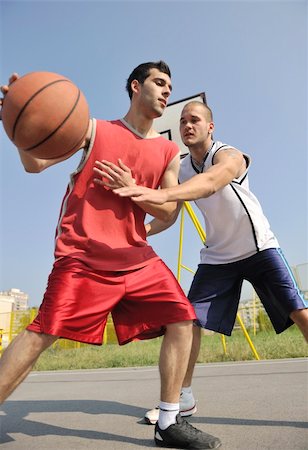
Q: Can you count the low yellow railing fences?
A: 1